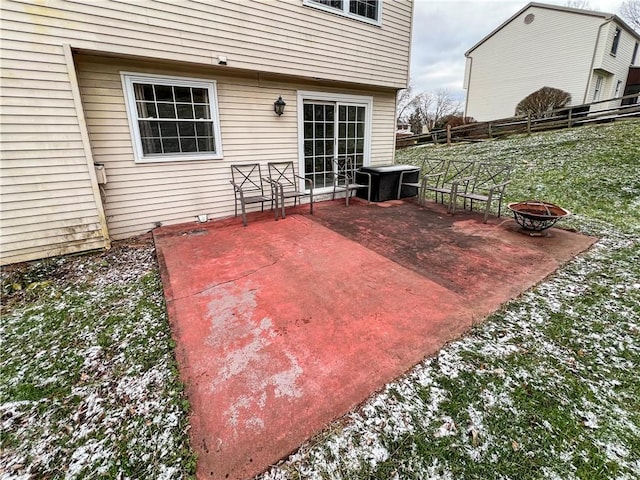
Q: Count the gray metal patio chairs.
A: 6